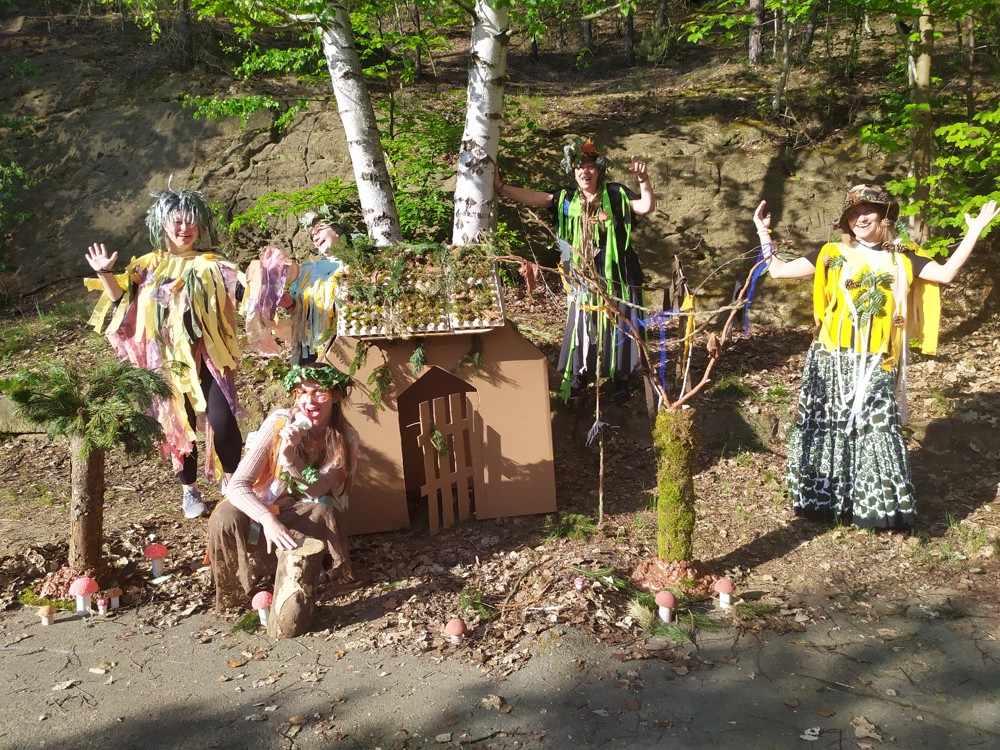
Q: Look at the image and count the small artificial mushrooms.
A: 10